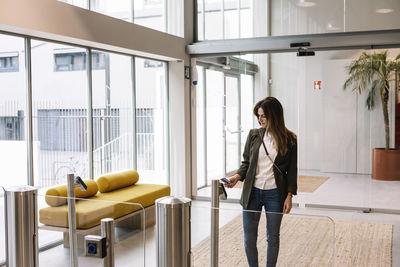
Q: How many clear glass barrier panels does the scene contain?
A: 2